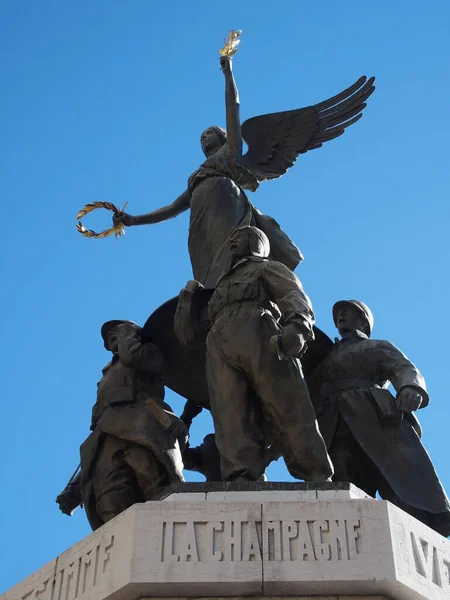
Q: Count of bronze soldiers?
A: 3